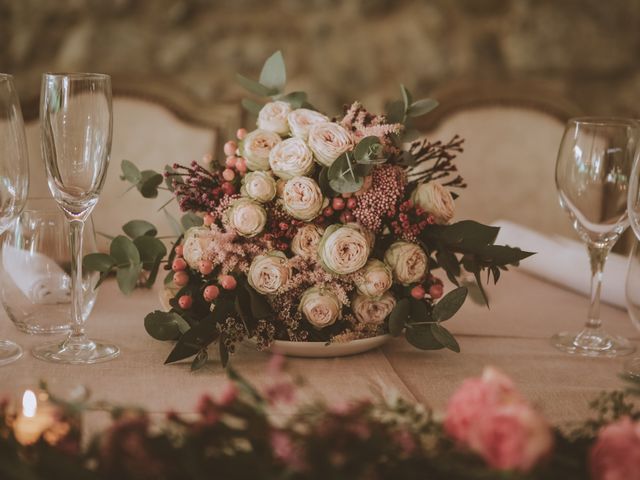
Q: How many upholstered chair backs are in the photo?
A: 2